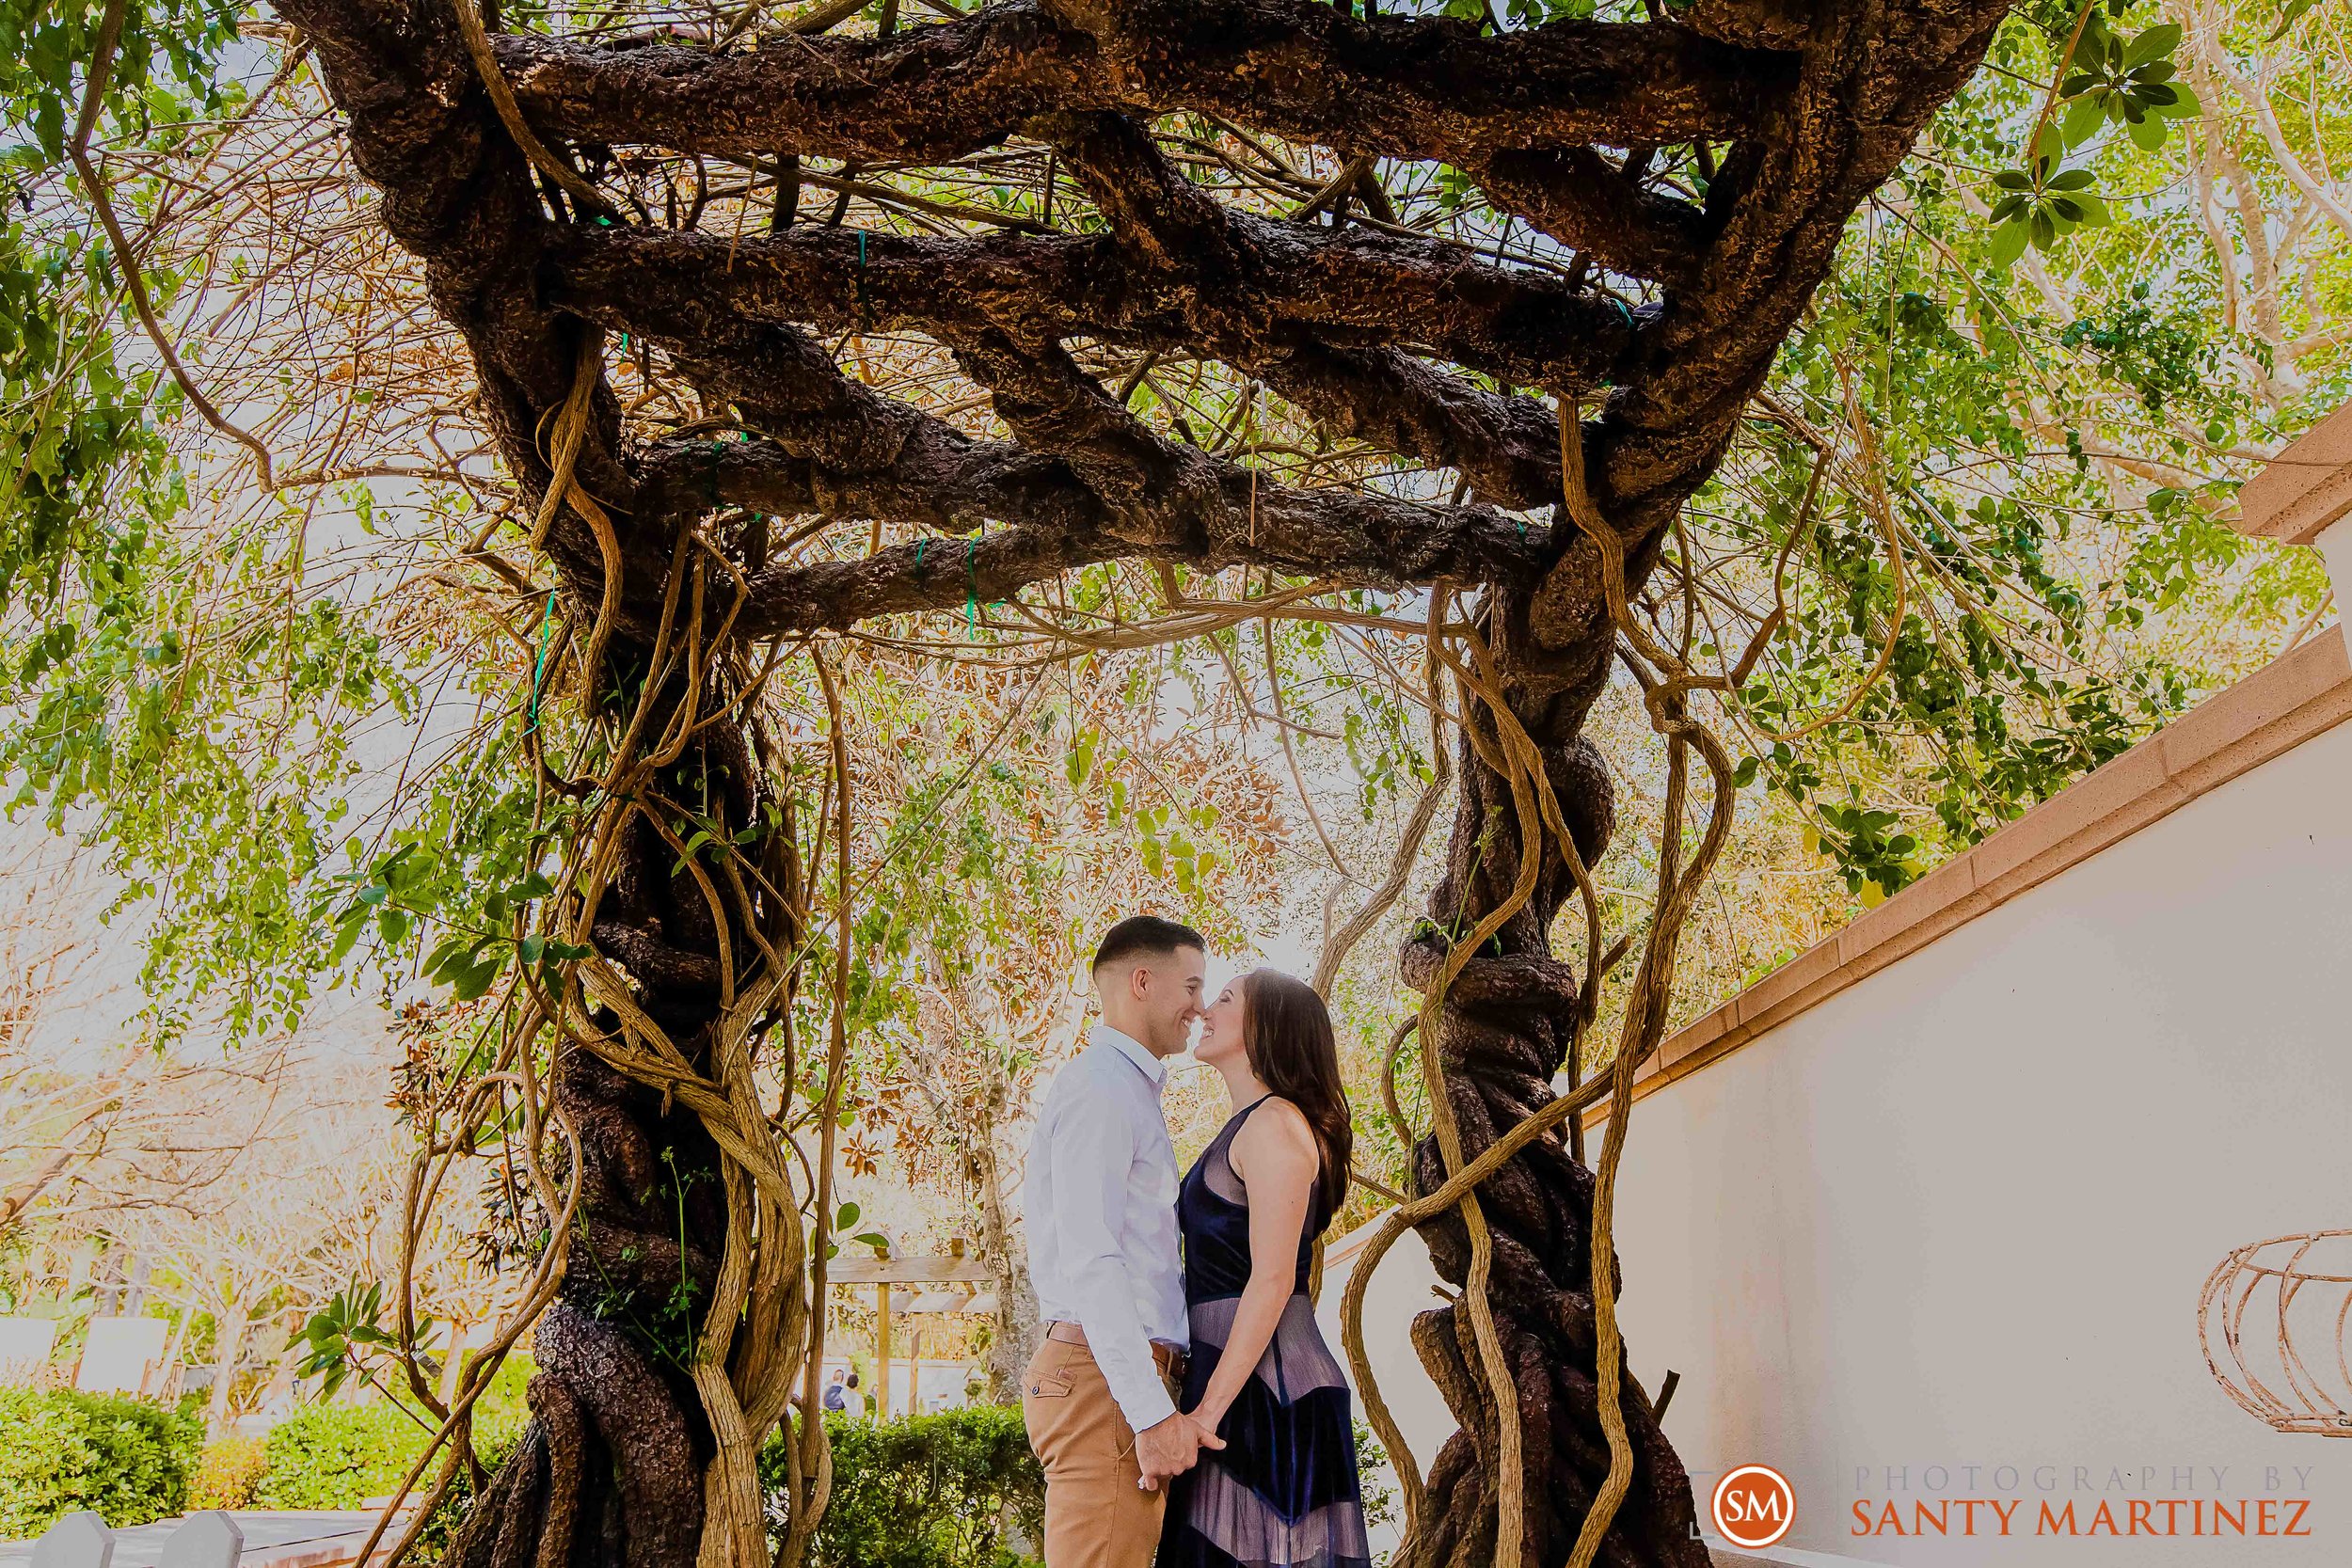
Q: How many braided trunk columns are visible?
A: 2